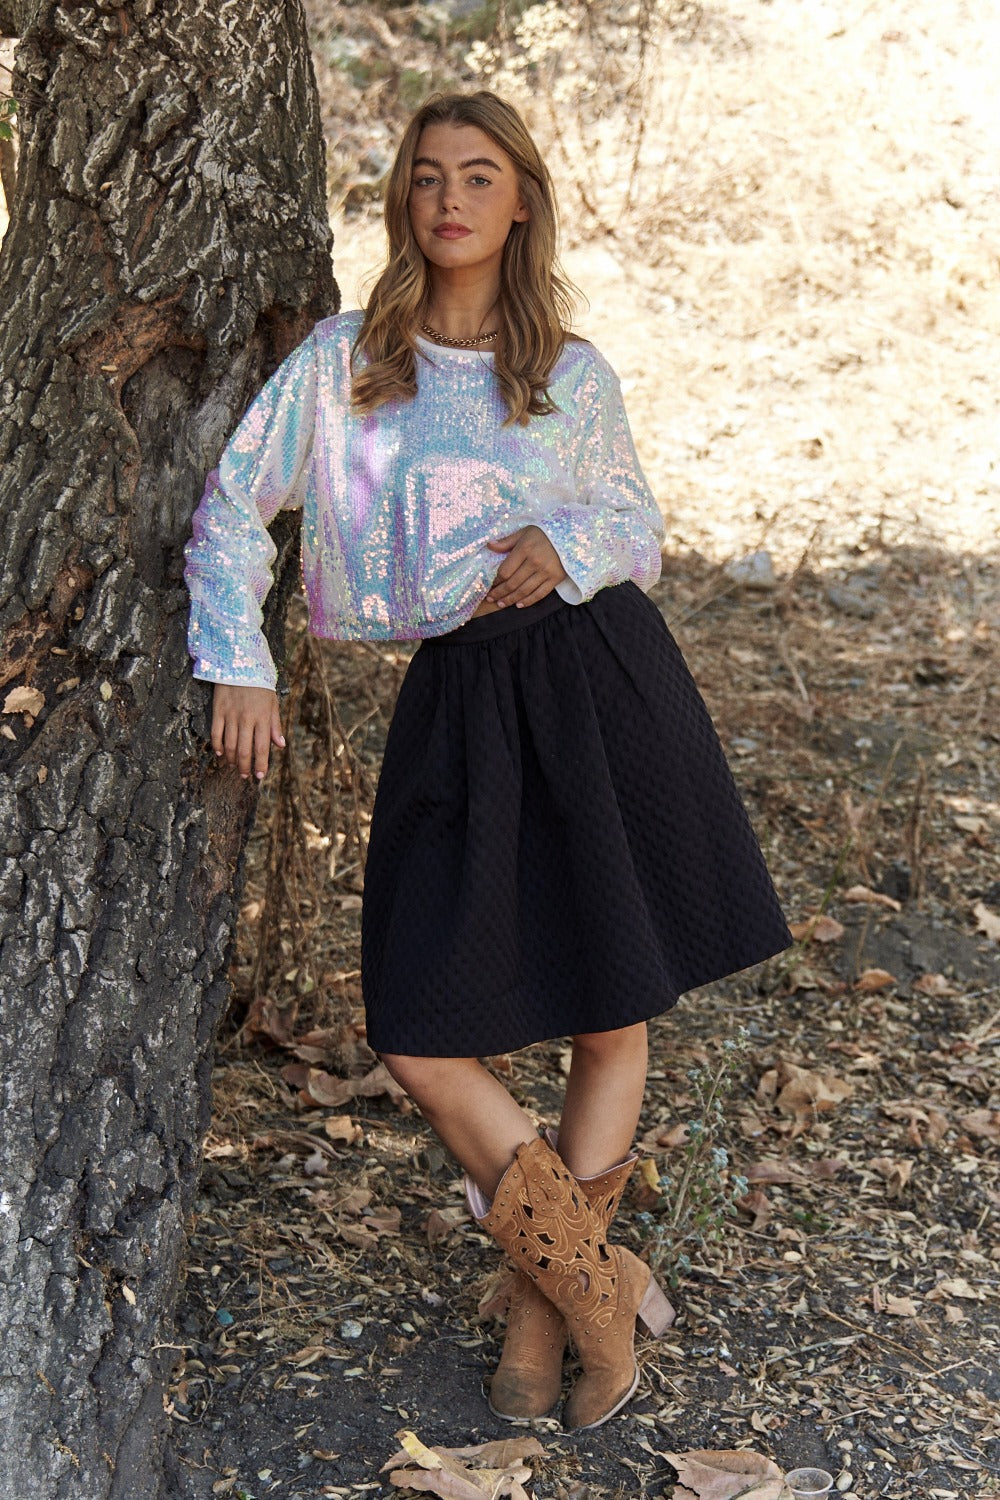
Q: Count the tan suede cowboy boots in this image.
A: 2